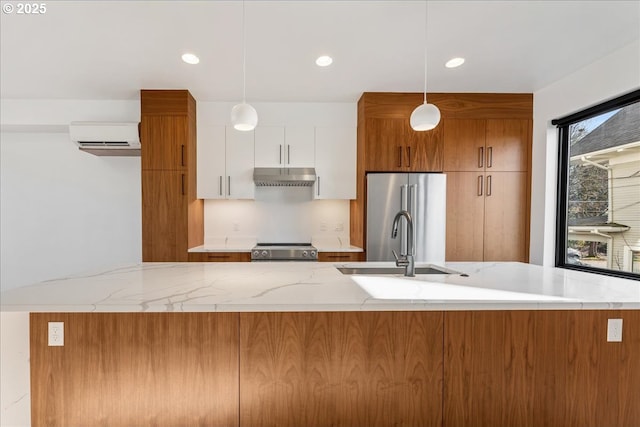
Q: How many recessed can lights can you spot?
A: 3